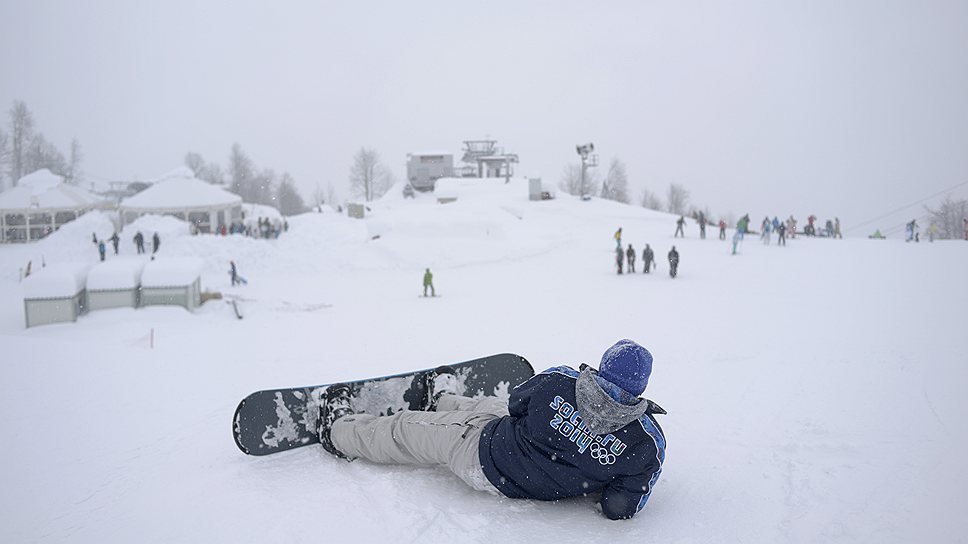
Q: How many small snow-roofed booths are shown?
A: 3